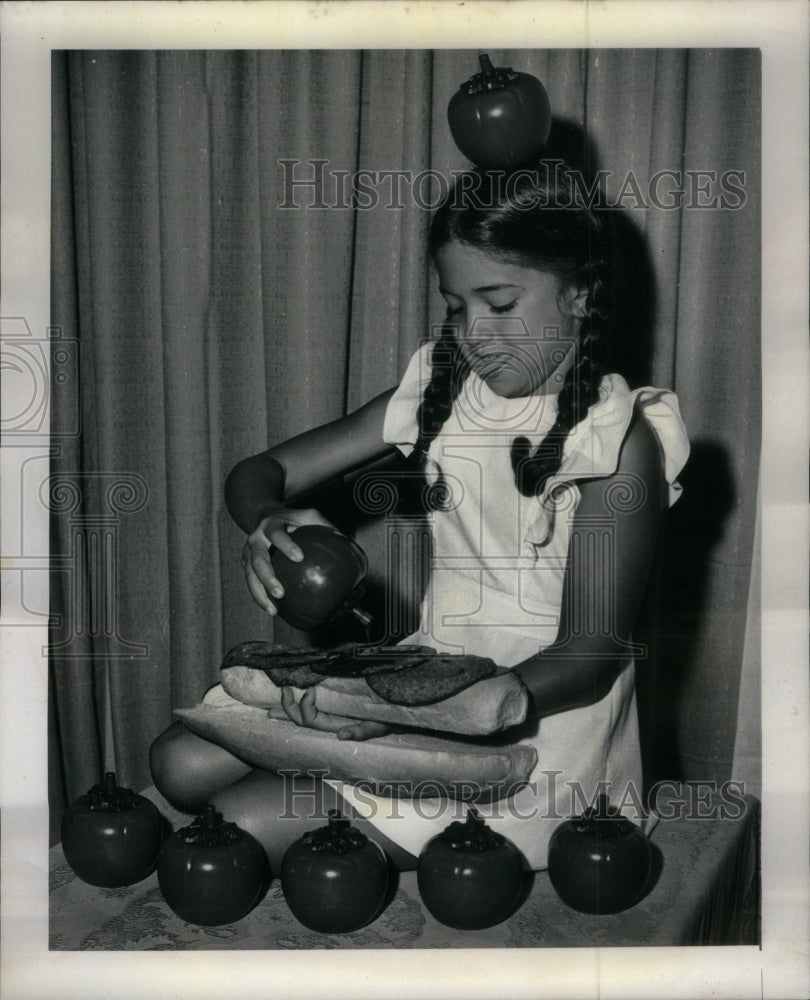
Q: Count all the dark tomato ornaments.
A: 7